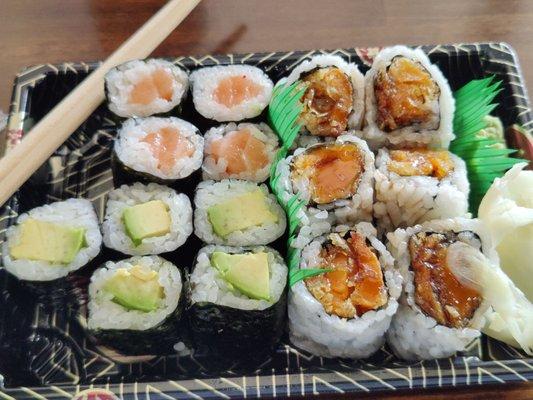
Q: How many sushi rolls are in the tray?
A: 15